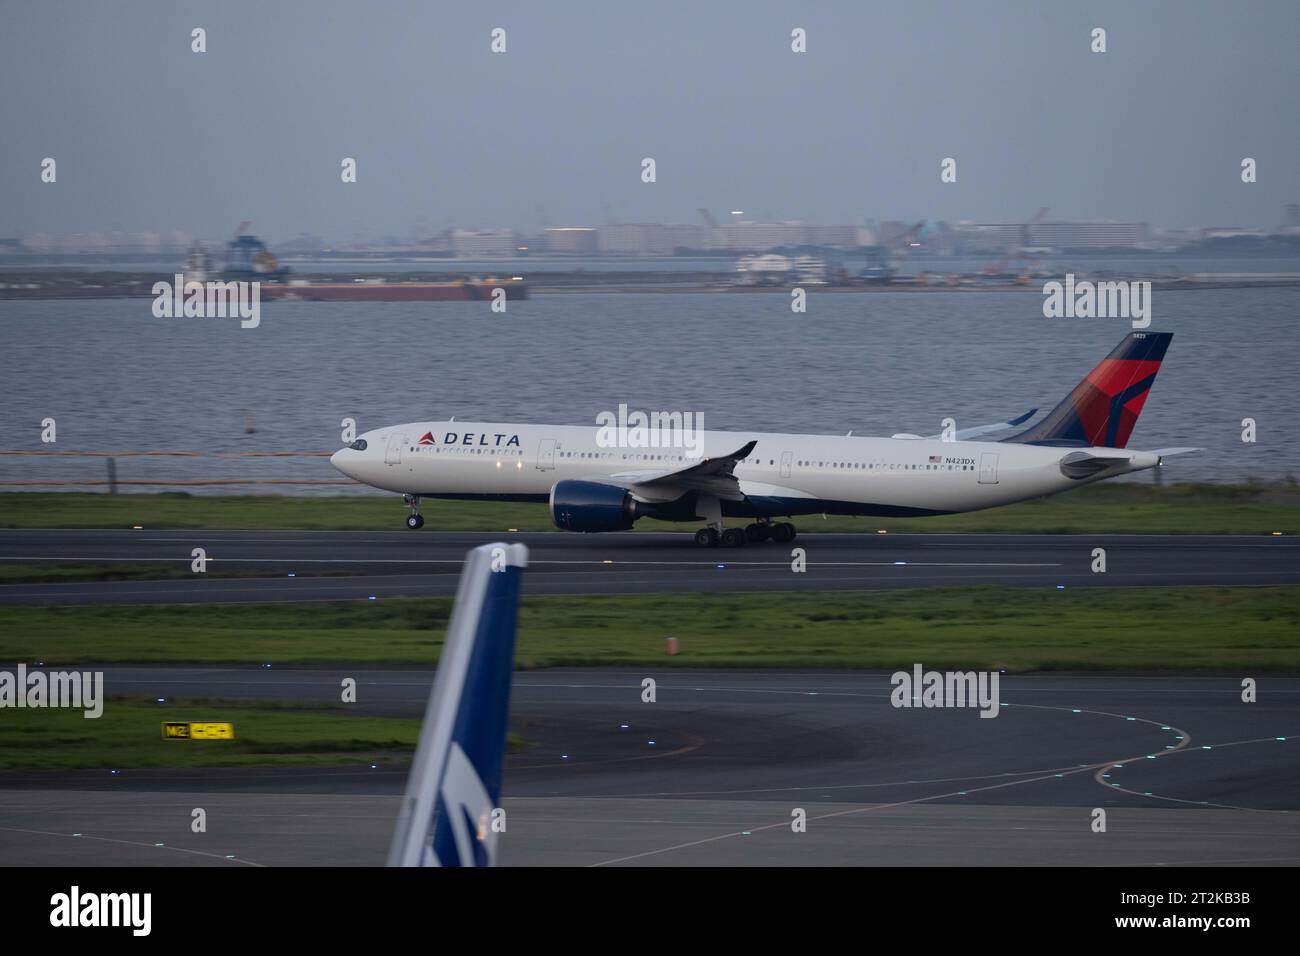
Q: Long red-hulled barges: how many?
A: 1